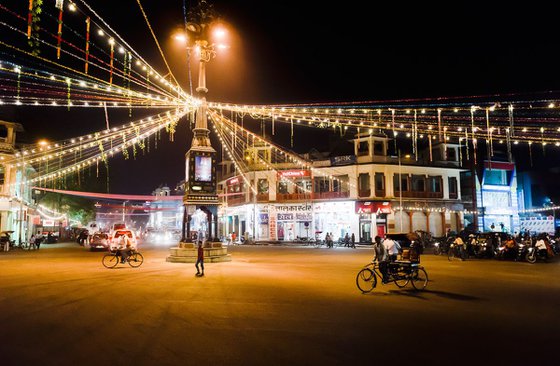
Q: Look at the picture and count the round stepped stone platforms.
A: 1